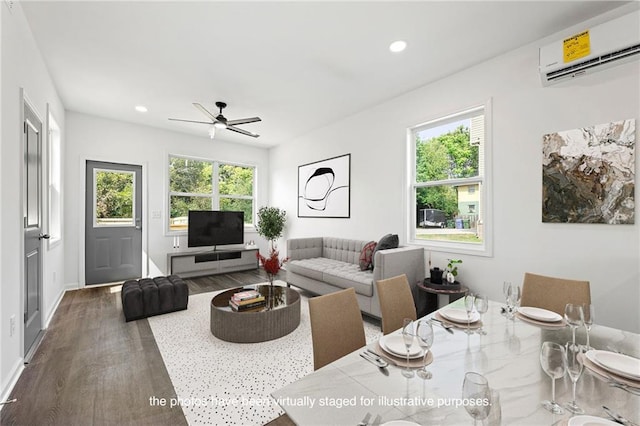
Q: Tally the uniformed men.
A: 0